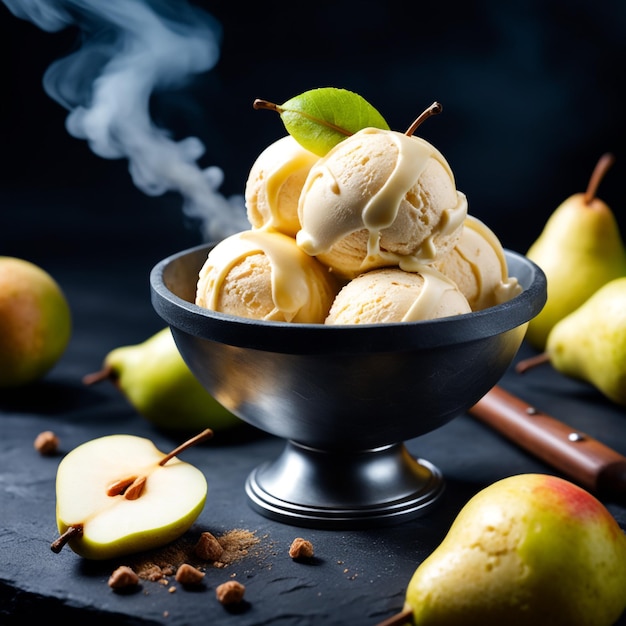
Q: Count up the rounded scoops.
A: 5